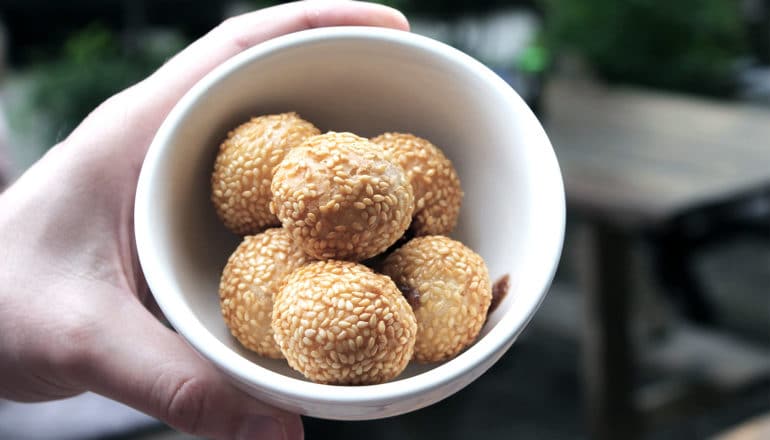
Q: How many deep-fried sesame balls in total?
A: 6